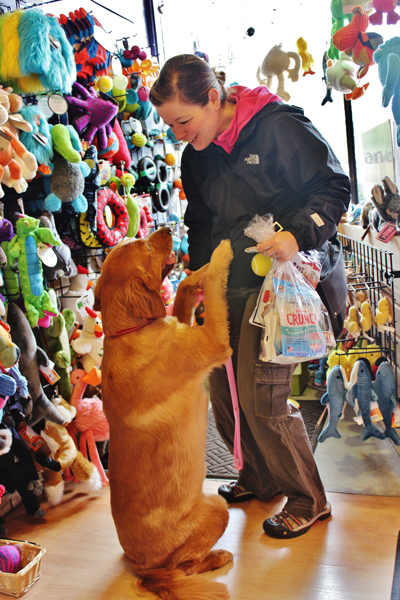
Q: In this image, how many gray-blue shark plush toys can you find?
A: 3